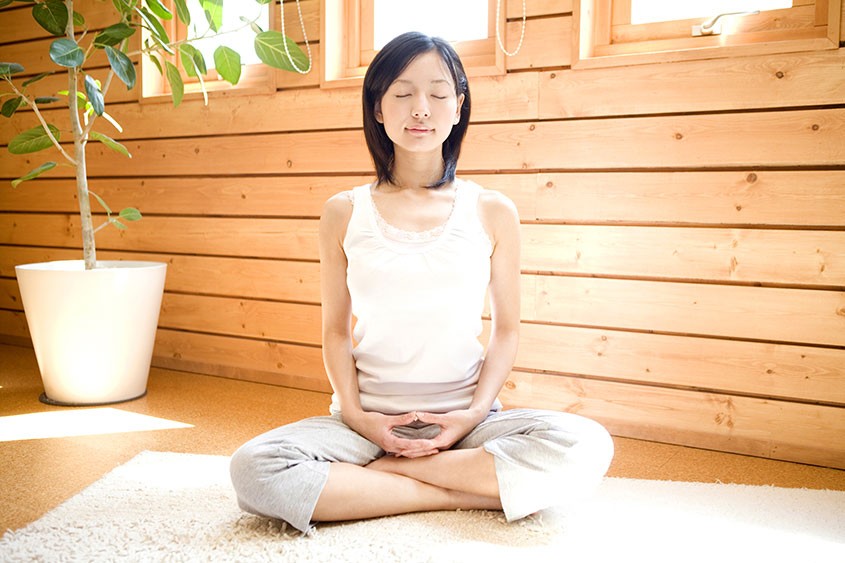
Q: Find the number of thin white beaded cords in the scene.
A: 2